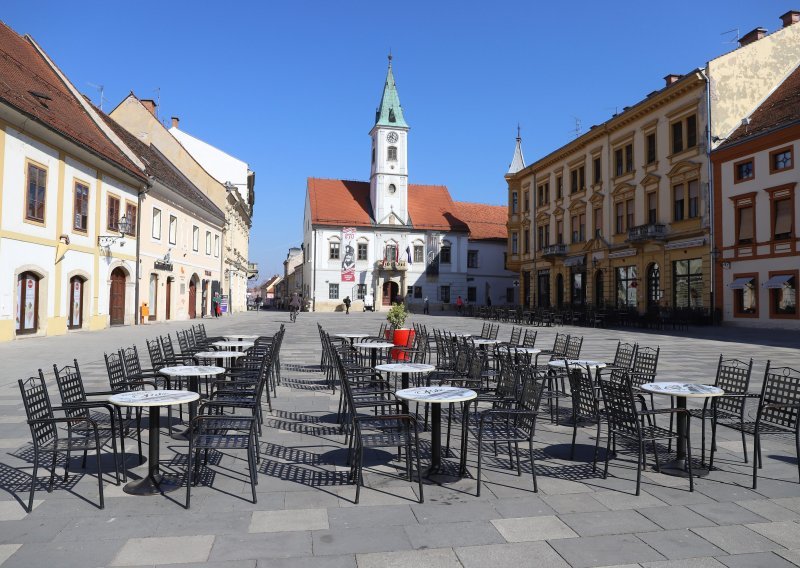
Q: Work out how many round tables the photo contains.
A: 14